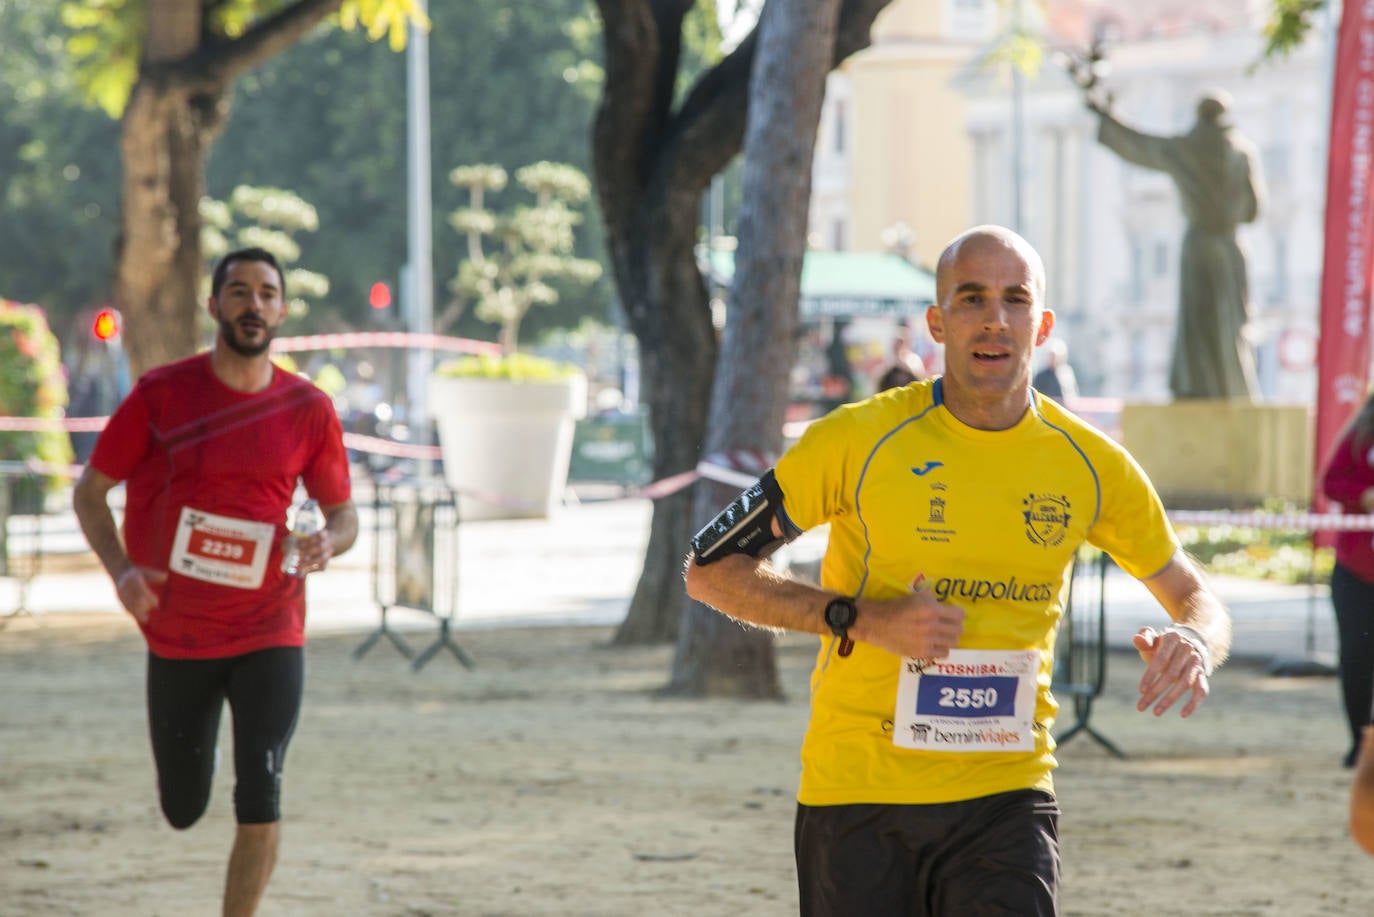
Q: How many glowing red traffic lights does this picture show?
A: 2